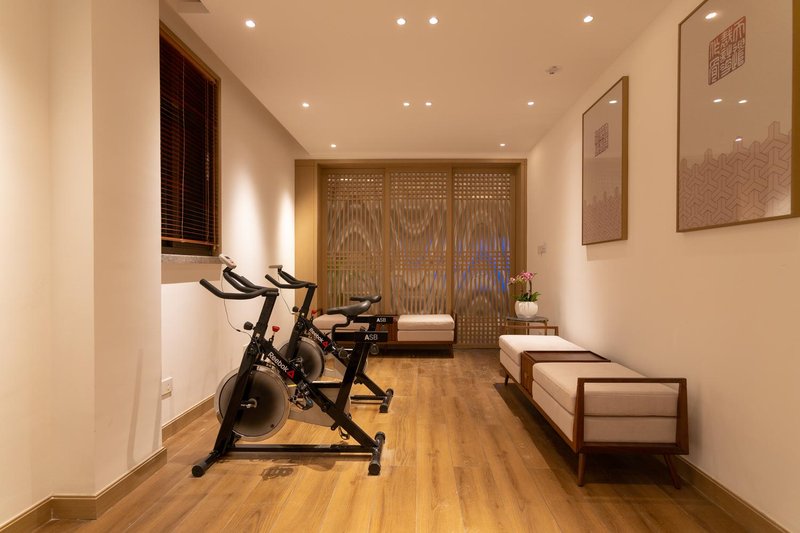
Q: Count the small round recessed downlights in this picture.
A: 10